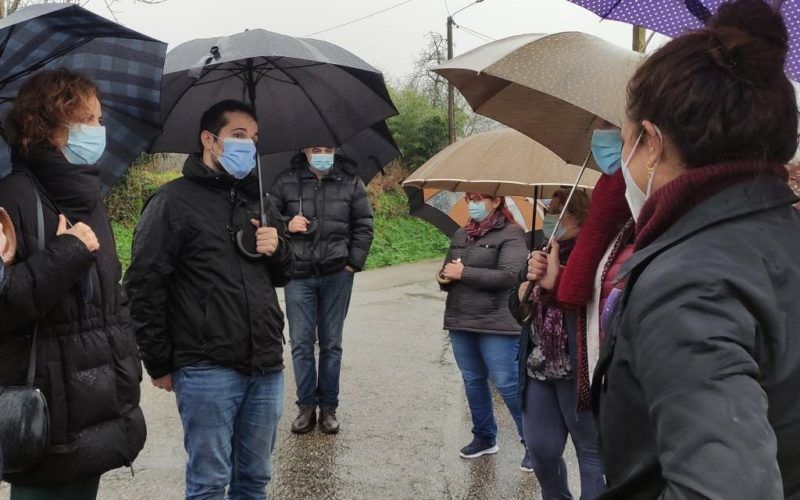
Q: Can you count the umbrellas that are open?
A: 7